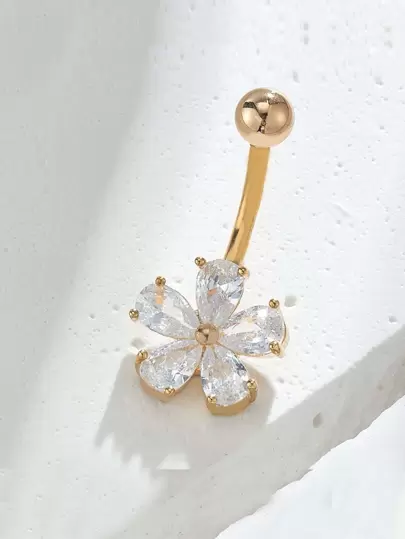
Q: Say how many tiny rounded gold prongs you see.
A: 10